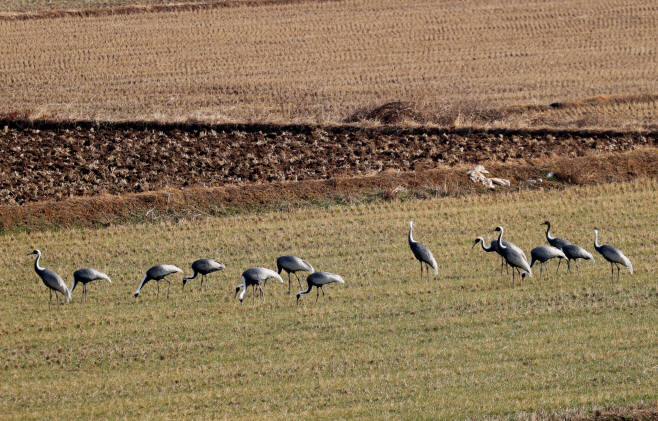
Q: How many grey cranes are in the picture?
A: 15